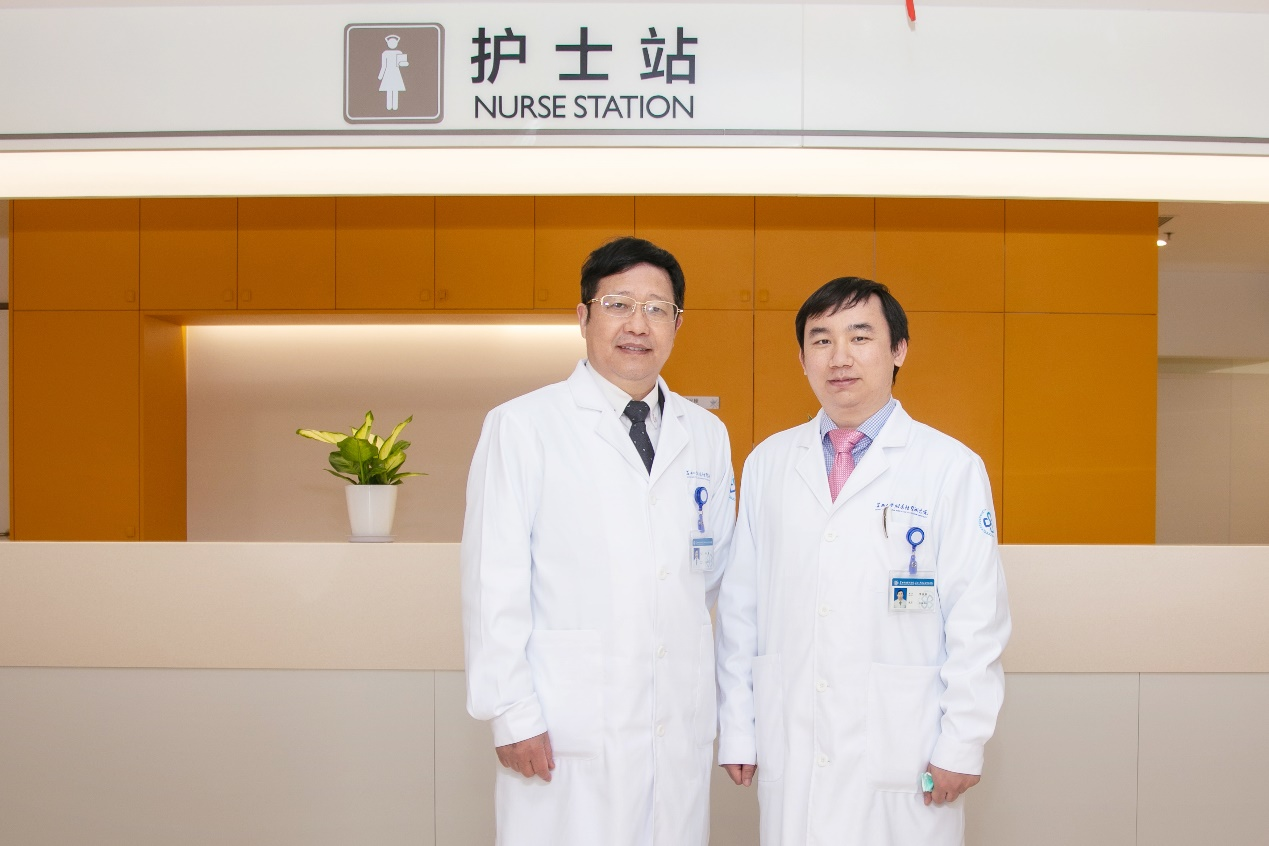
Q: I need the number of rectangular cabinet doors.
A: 15